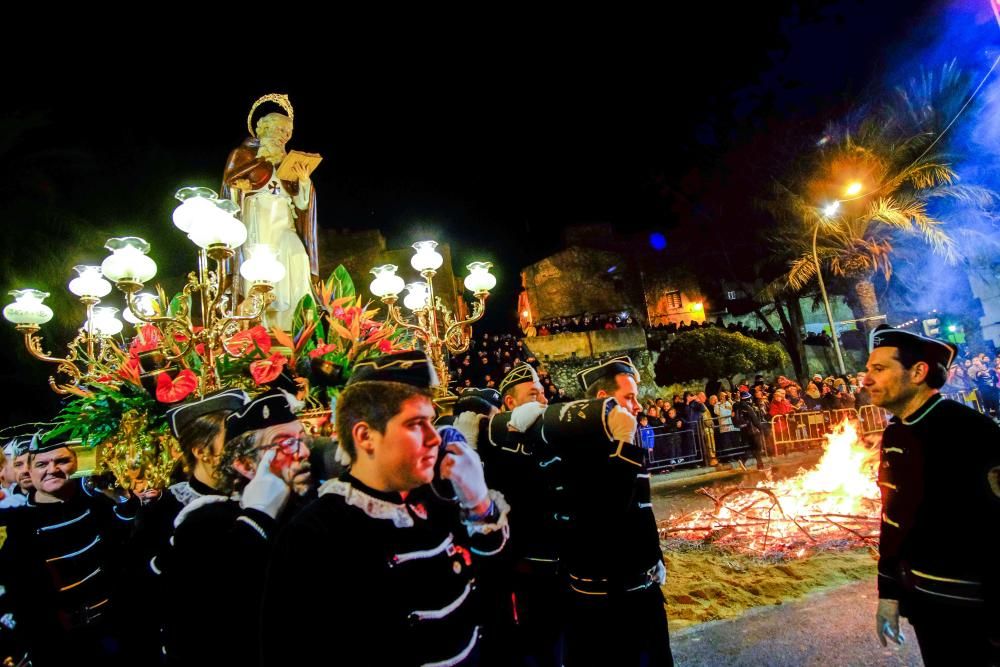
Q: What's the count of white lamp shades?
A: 12